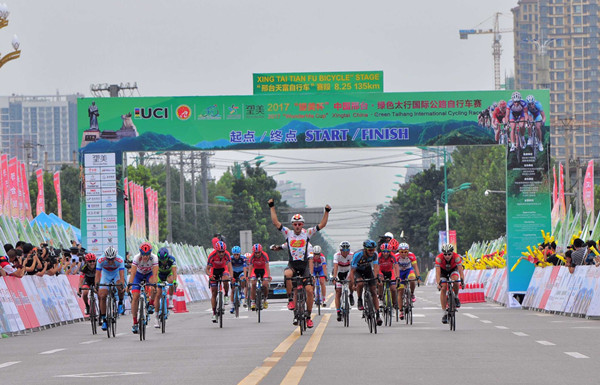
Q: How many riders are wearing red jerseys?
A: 4